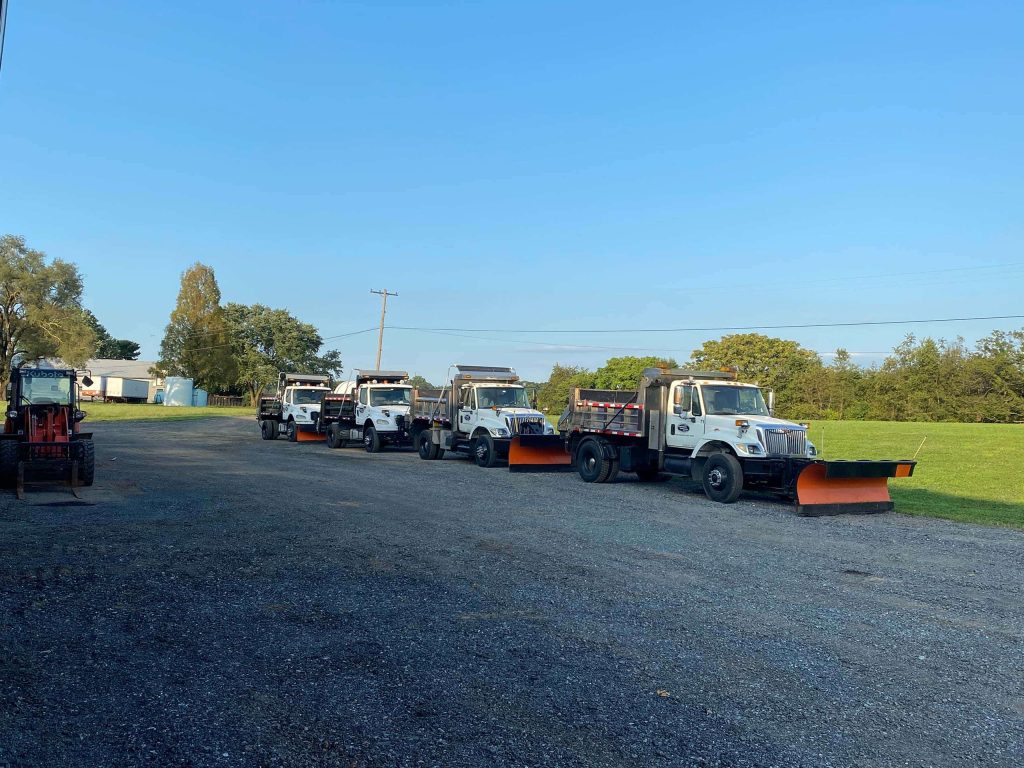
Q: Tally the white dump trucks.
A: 4